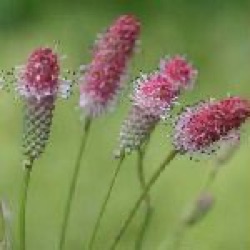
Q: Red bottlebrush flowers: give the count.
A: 5